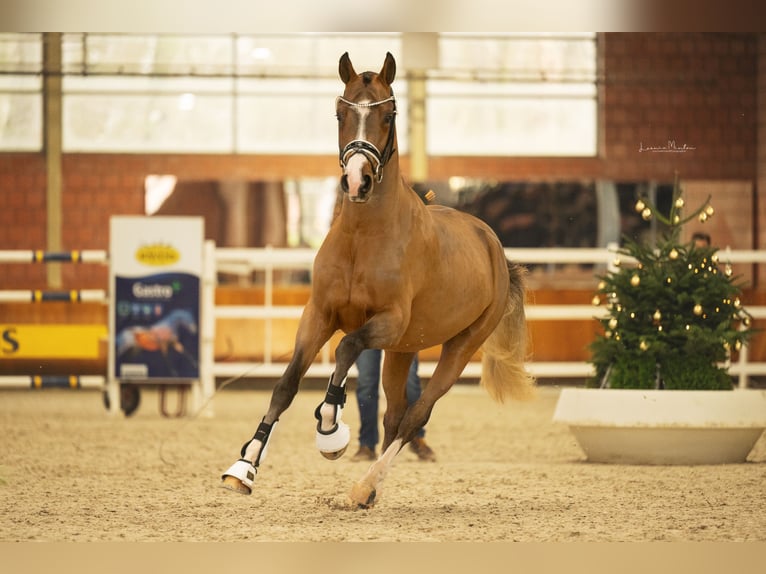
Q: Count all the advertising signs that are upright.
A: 1